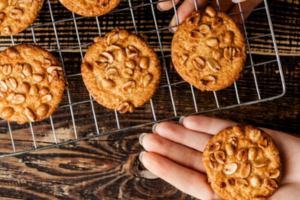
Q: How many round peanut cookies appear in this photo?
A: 6